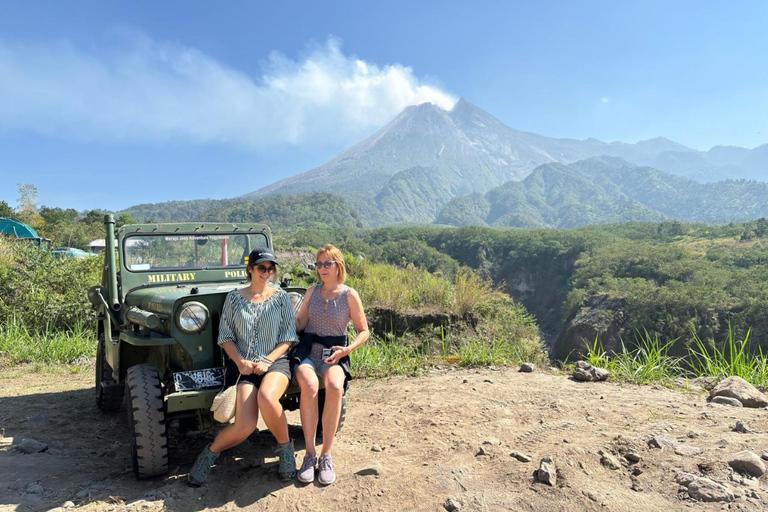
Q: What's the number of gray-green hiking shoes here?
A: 2